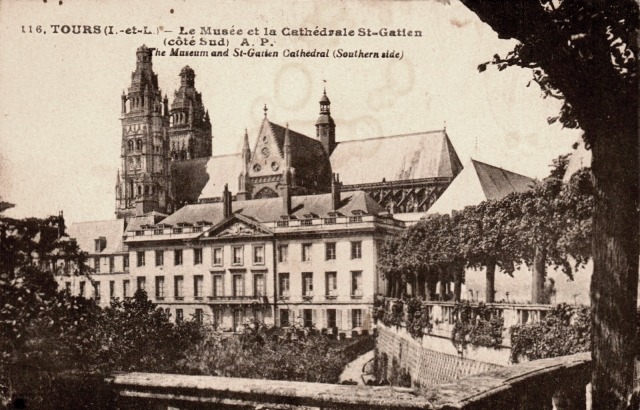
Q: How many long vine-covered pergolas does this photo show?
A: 0